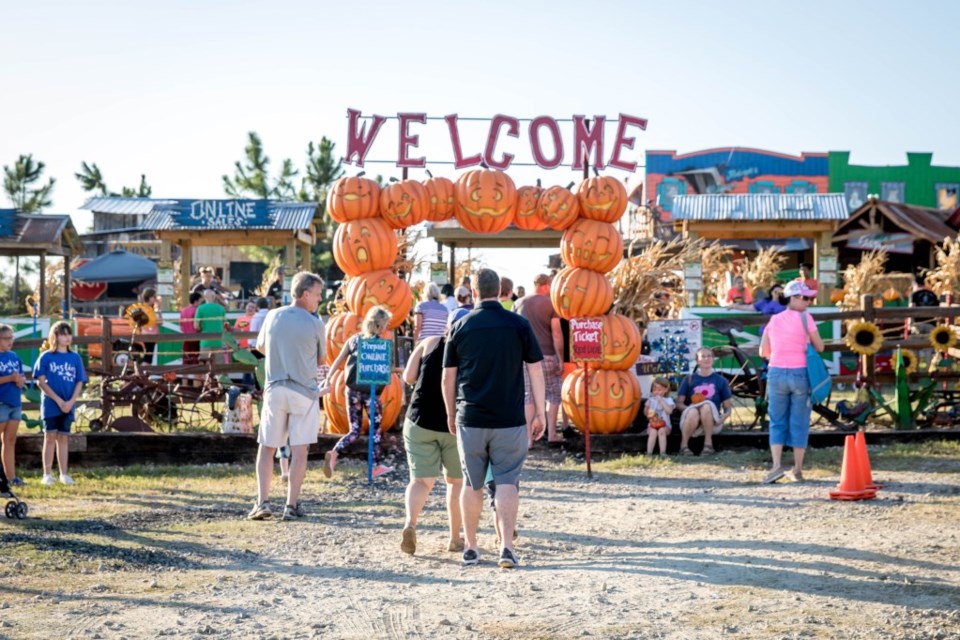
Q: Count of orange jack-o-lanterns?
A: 15